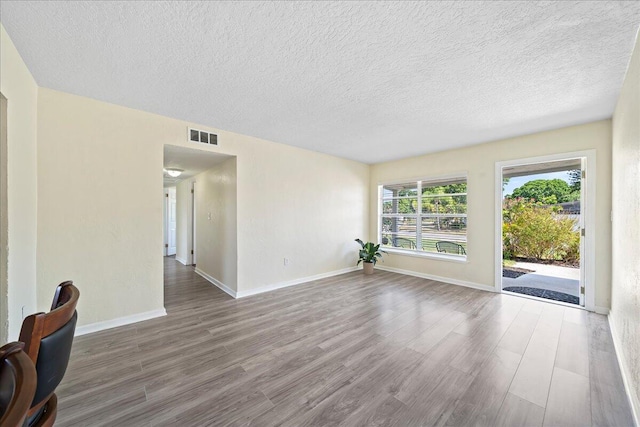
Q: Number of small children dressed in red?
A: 0